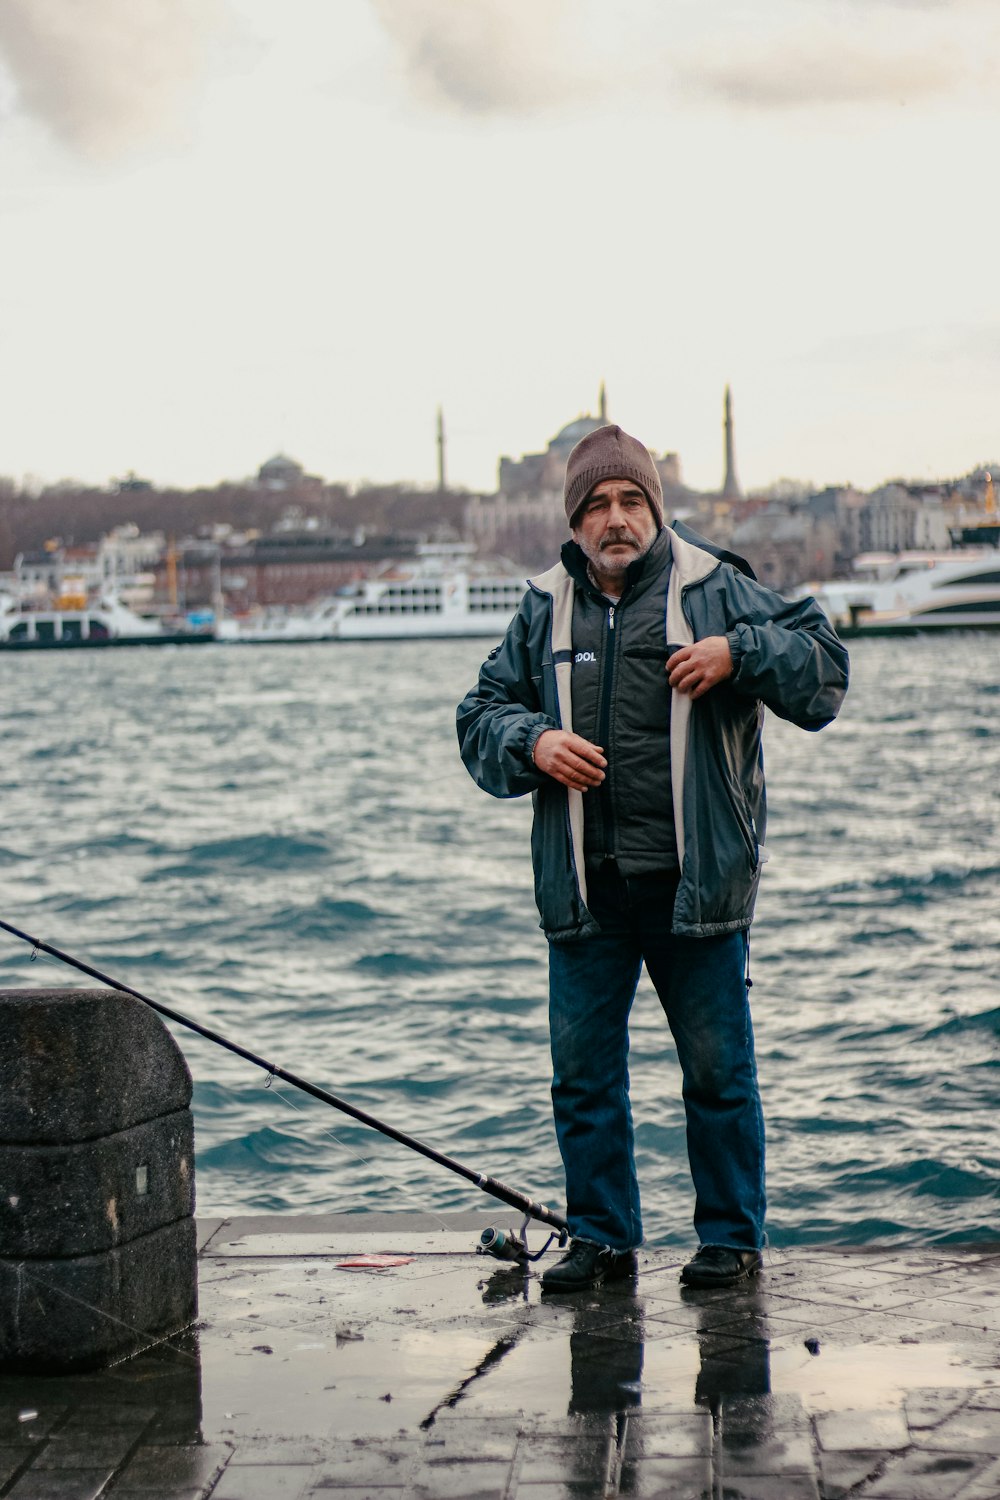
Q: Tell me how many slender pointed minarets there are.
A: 3